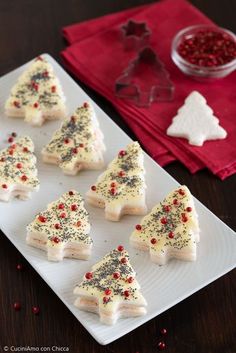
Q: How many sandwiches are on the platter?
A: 7